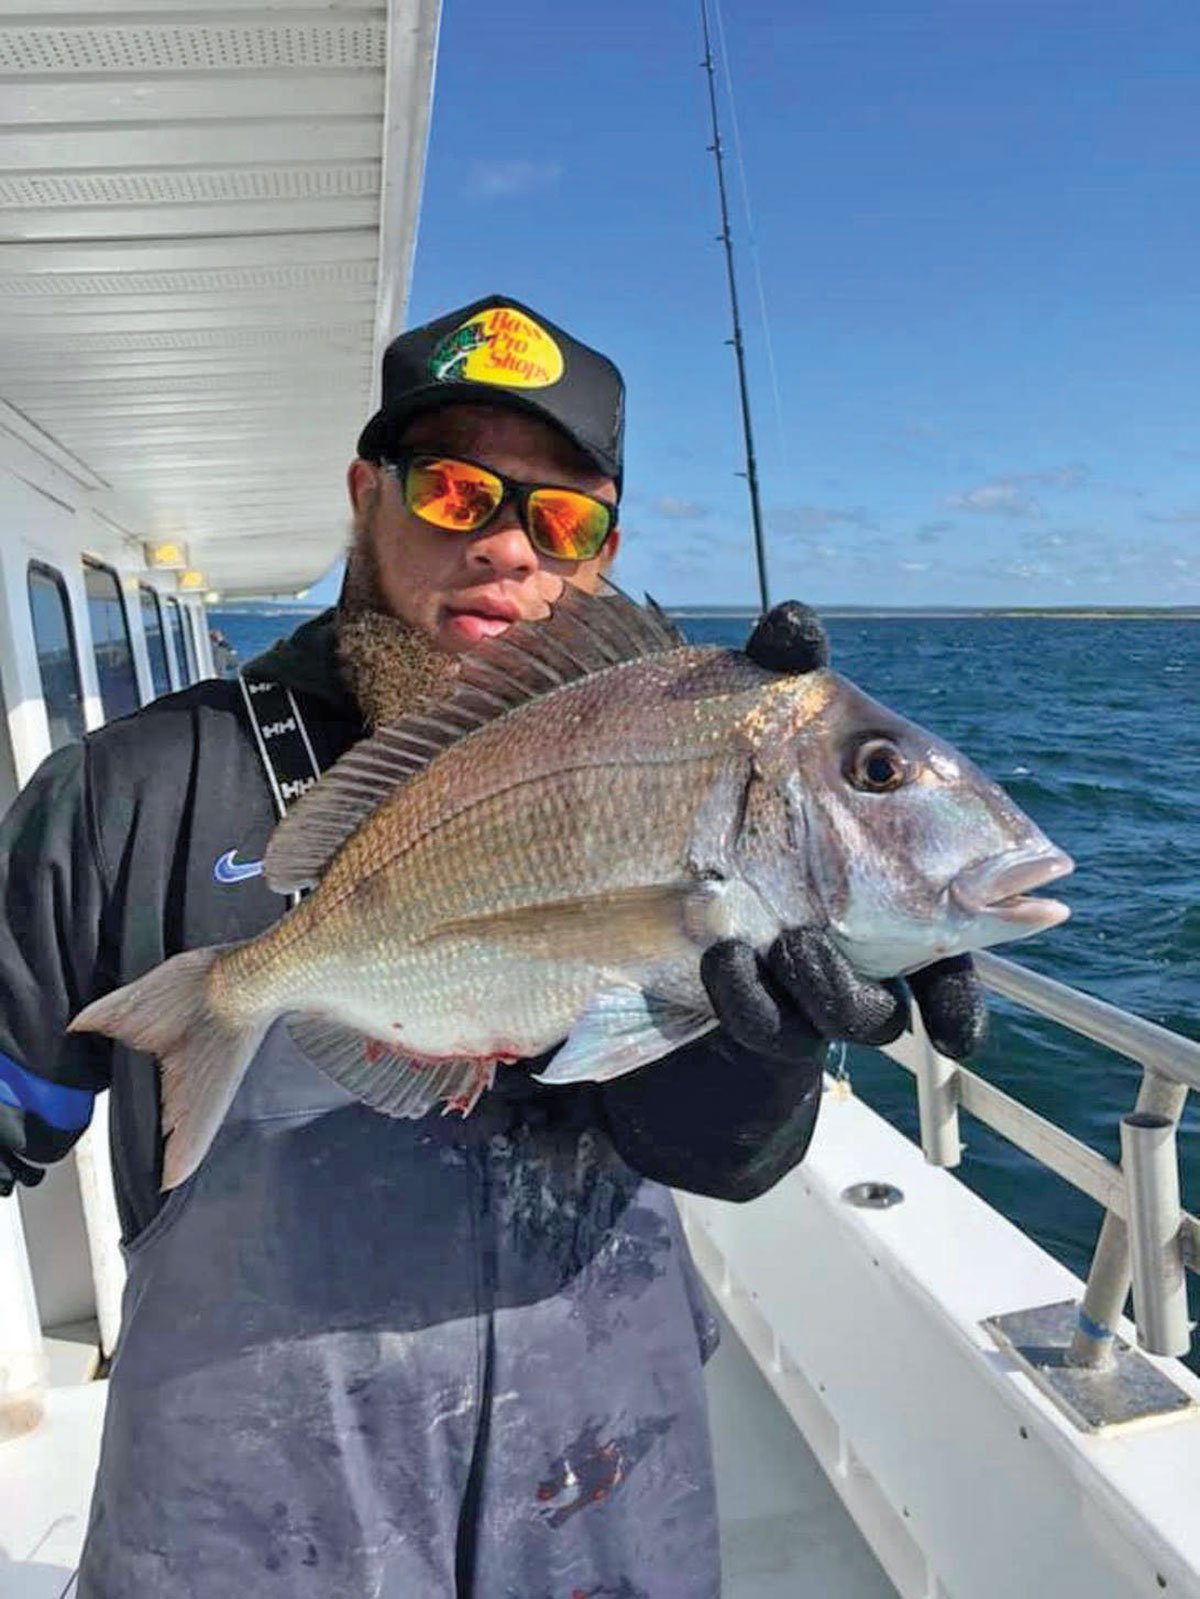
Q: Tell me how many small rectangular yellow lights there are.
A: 2